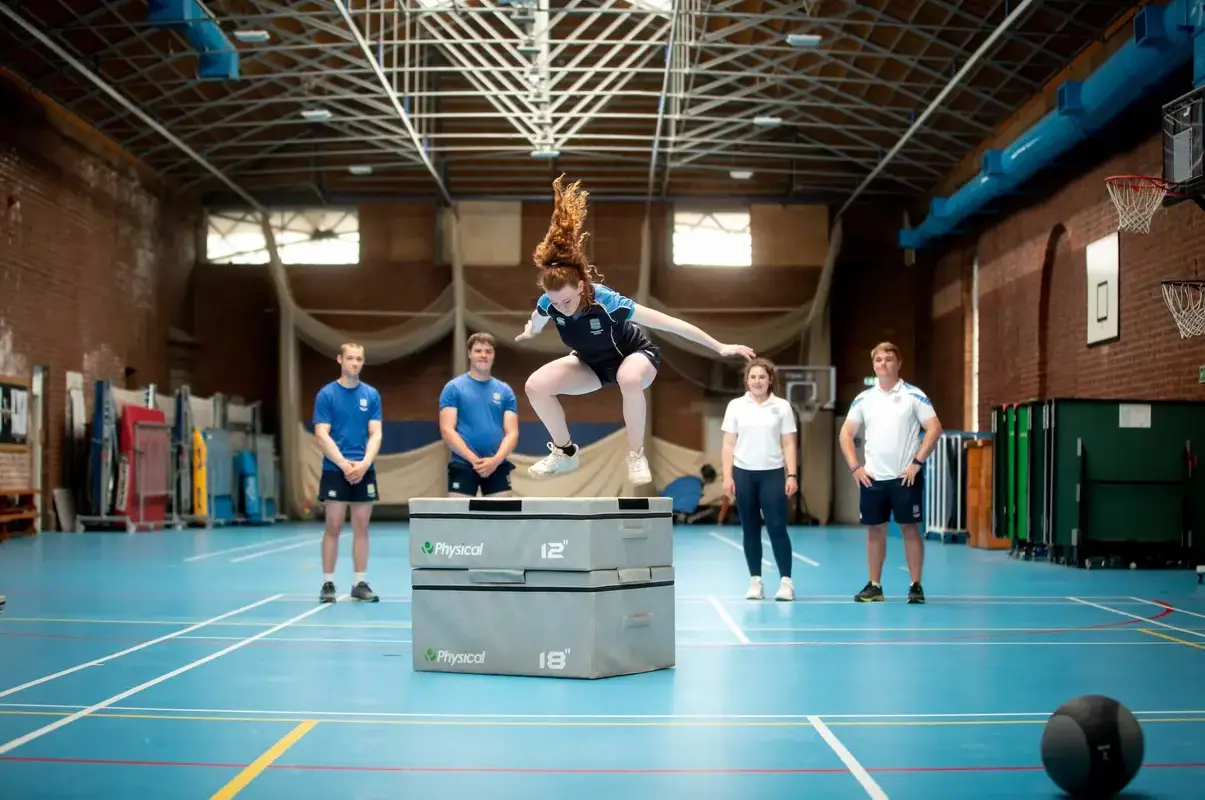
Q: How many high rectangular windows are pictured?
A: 2